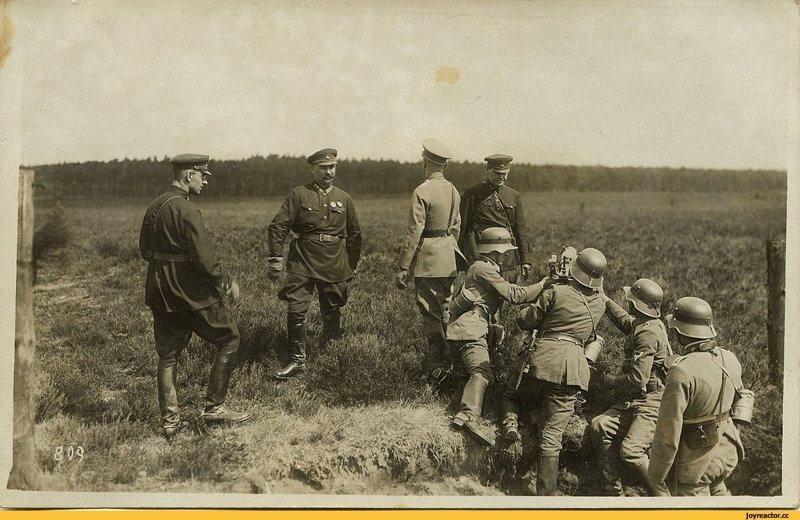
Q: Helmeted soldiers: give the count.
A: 4